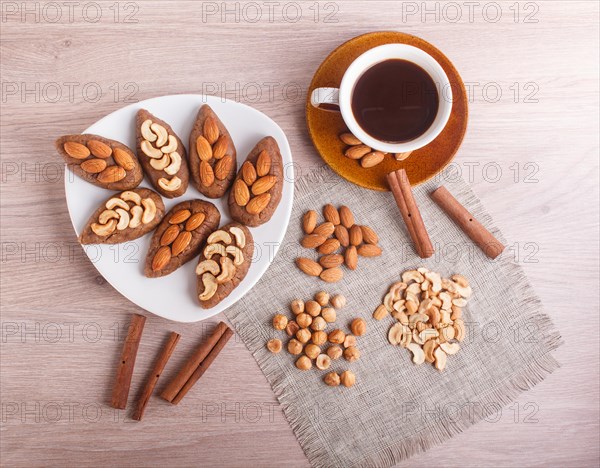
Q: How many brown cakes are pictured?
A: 7